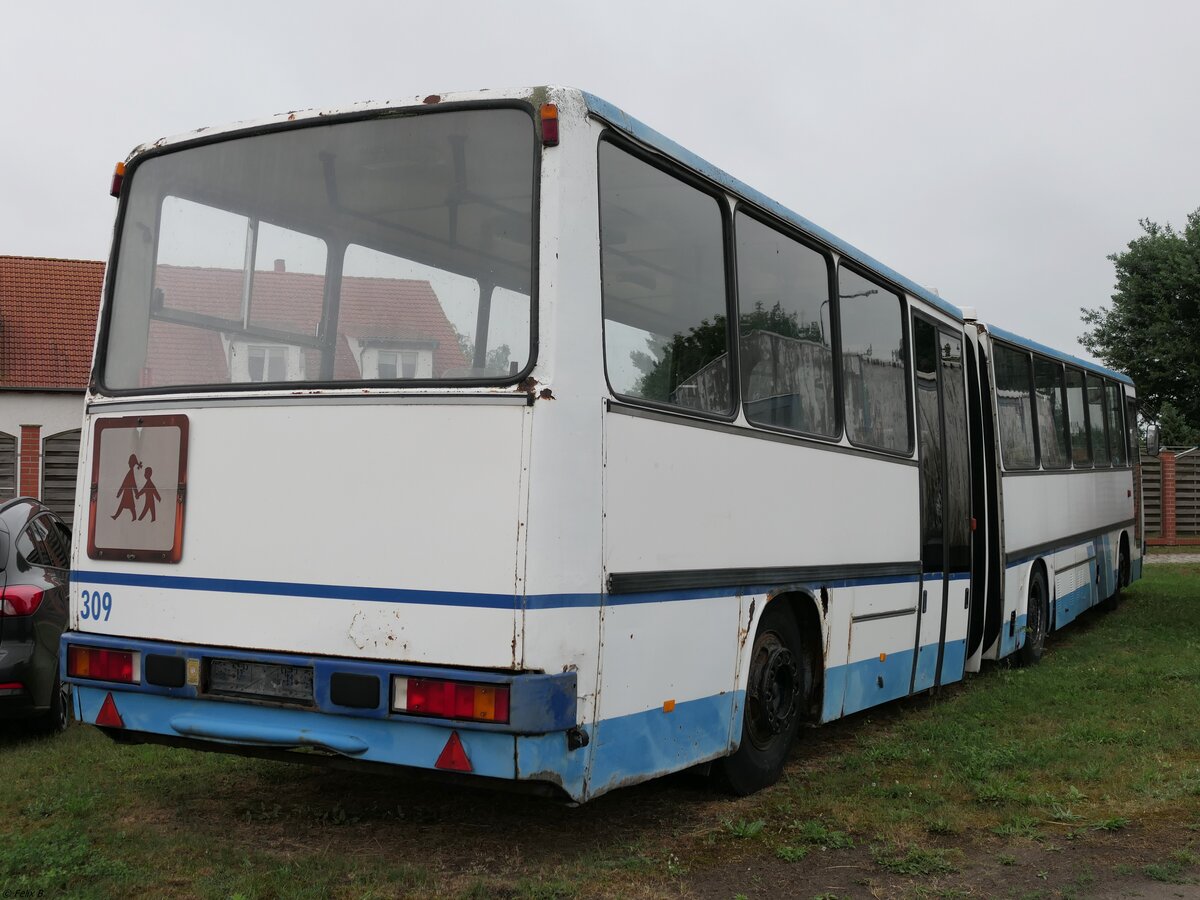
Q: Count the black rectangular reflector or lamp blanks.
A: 2